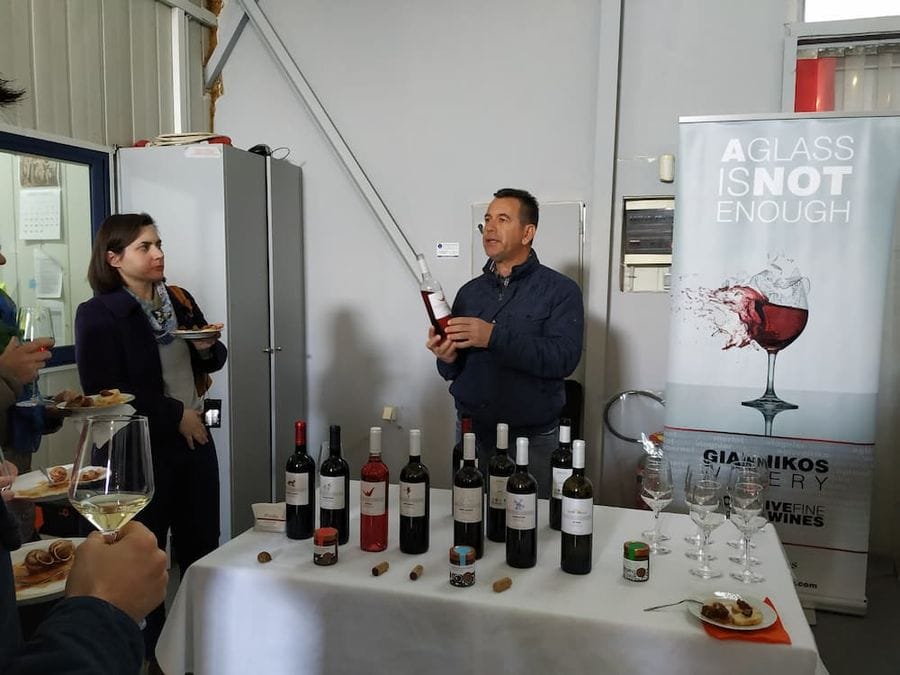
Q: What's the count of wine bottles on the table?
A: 10